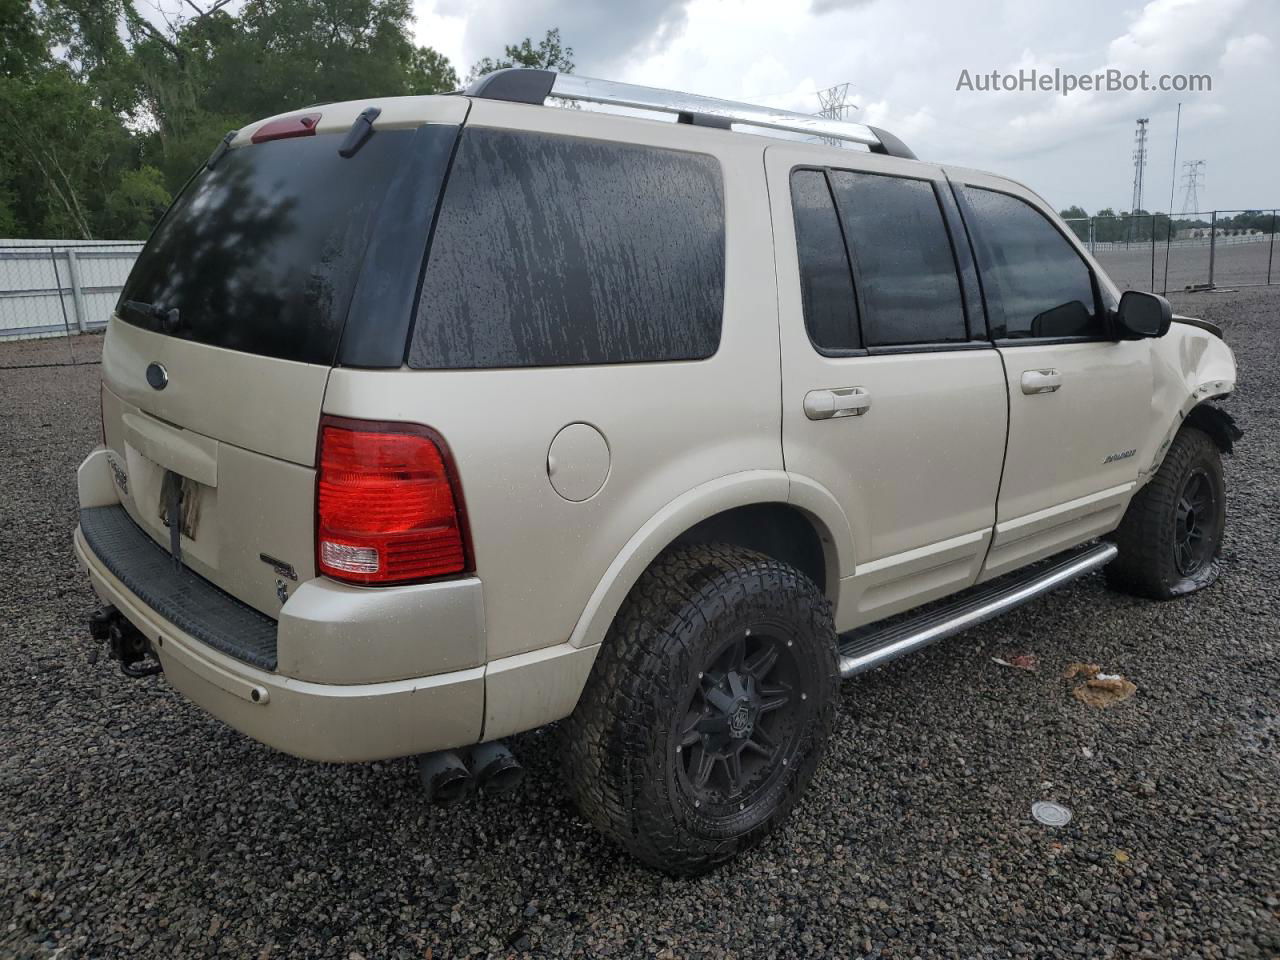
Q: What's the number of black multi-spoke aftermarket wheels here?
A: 2